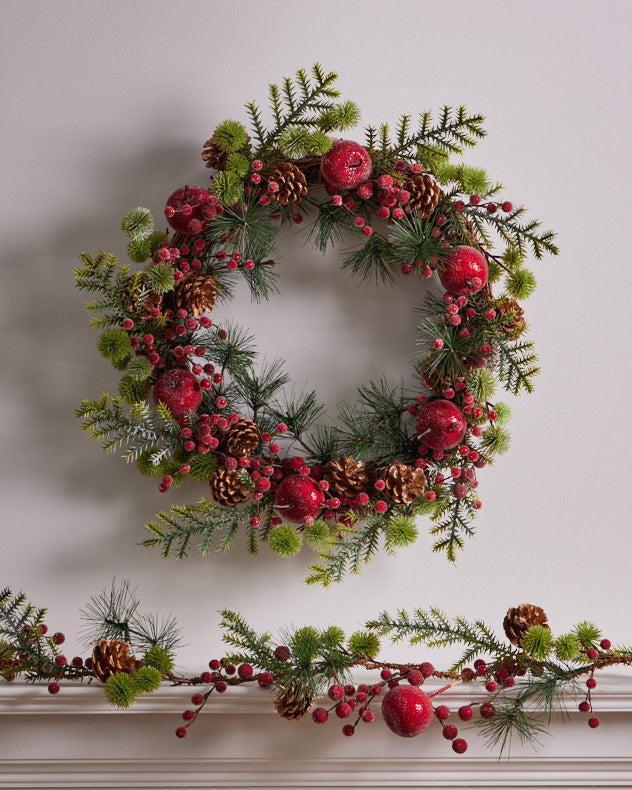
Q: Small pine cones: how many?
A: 14